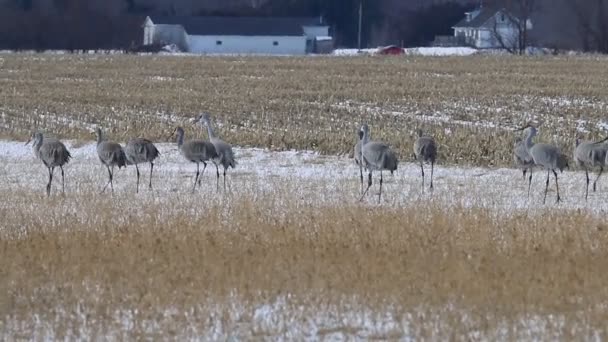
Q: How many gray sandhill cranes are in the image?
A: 11